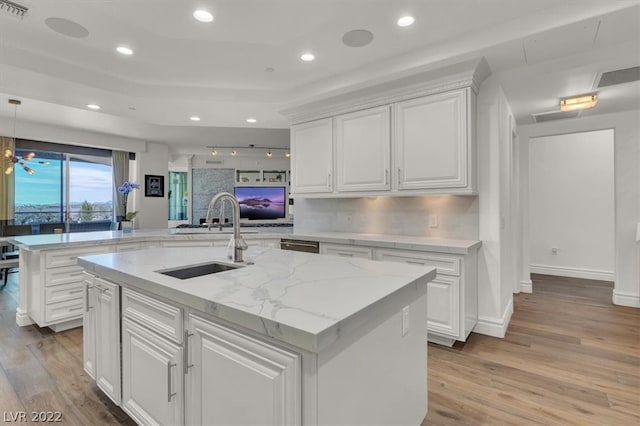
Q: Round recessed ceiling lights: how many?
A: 7